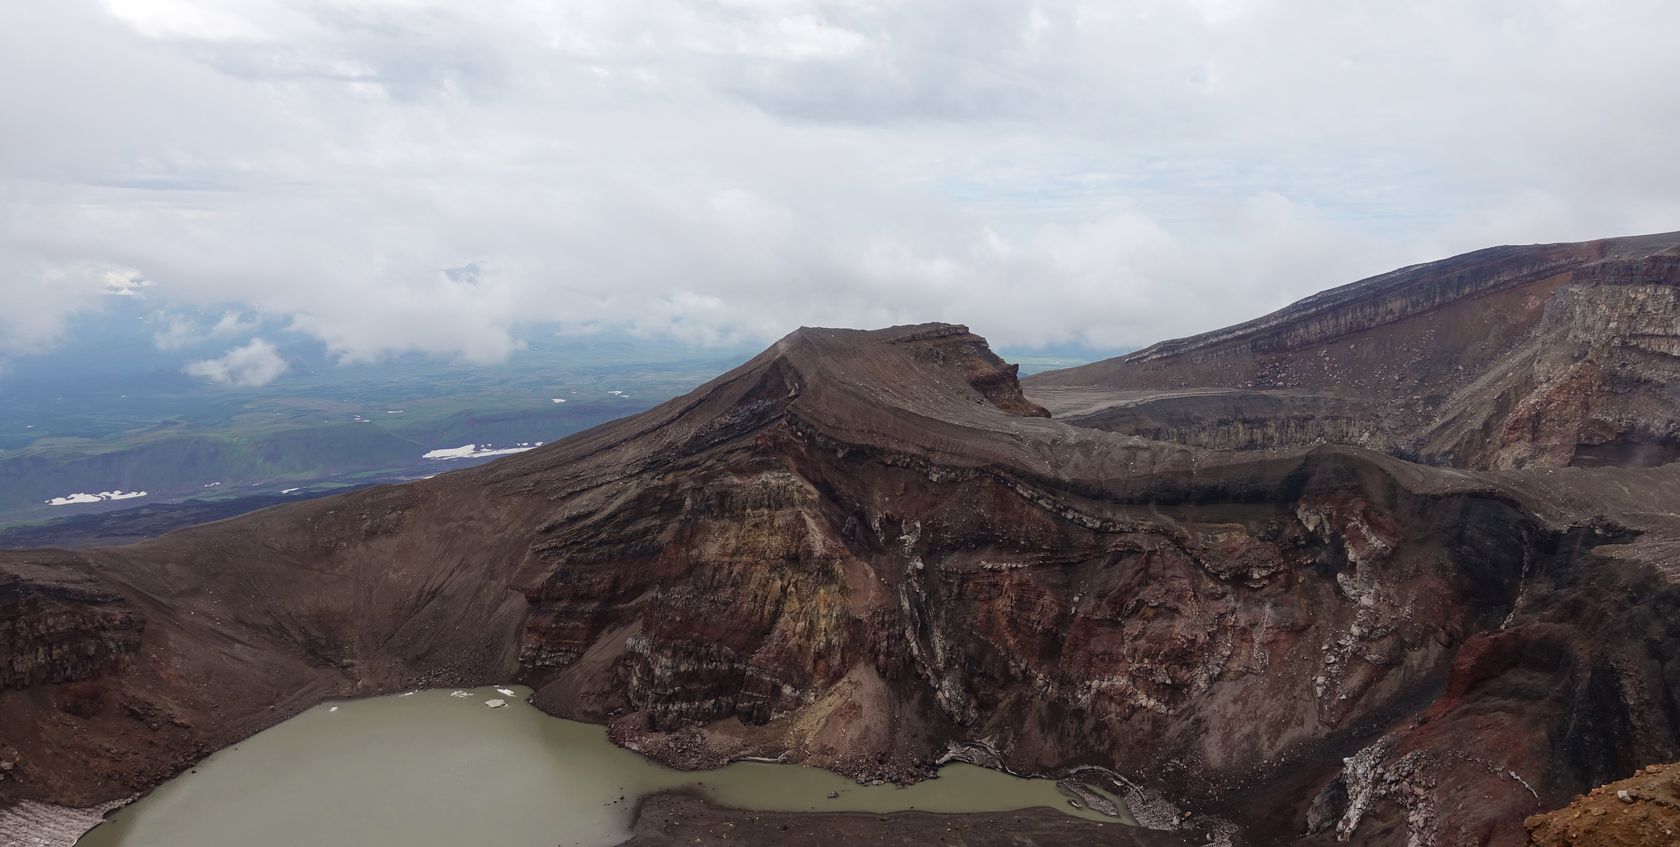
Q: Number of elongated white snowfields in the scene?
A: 2